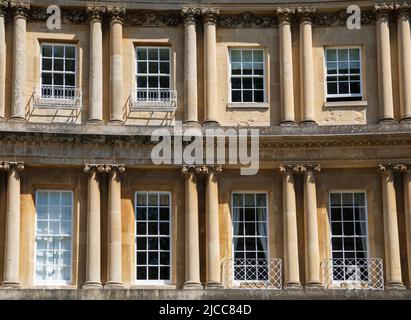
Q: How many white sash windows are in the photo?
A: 8